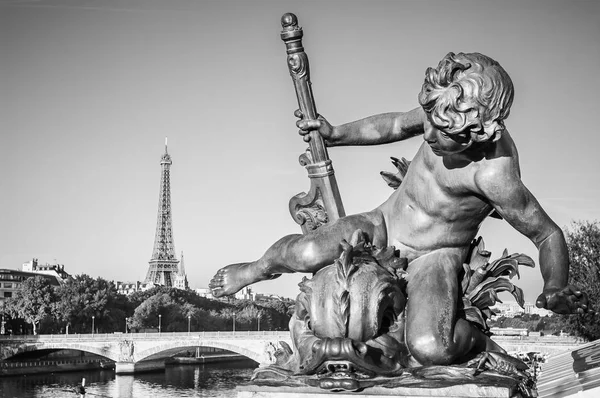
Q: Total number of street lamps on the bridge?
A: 6